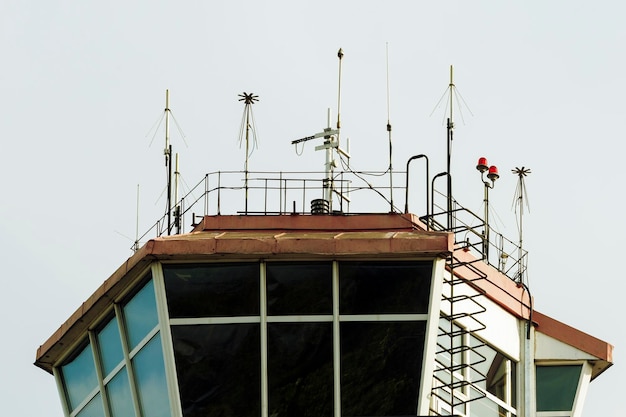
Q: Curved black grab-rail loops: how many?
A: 2